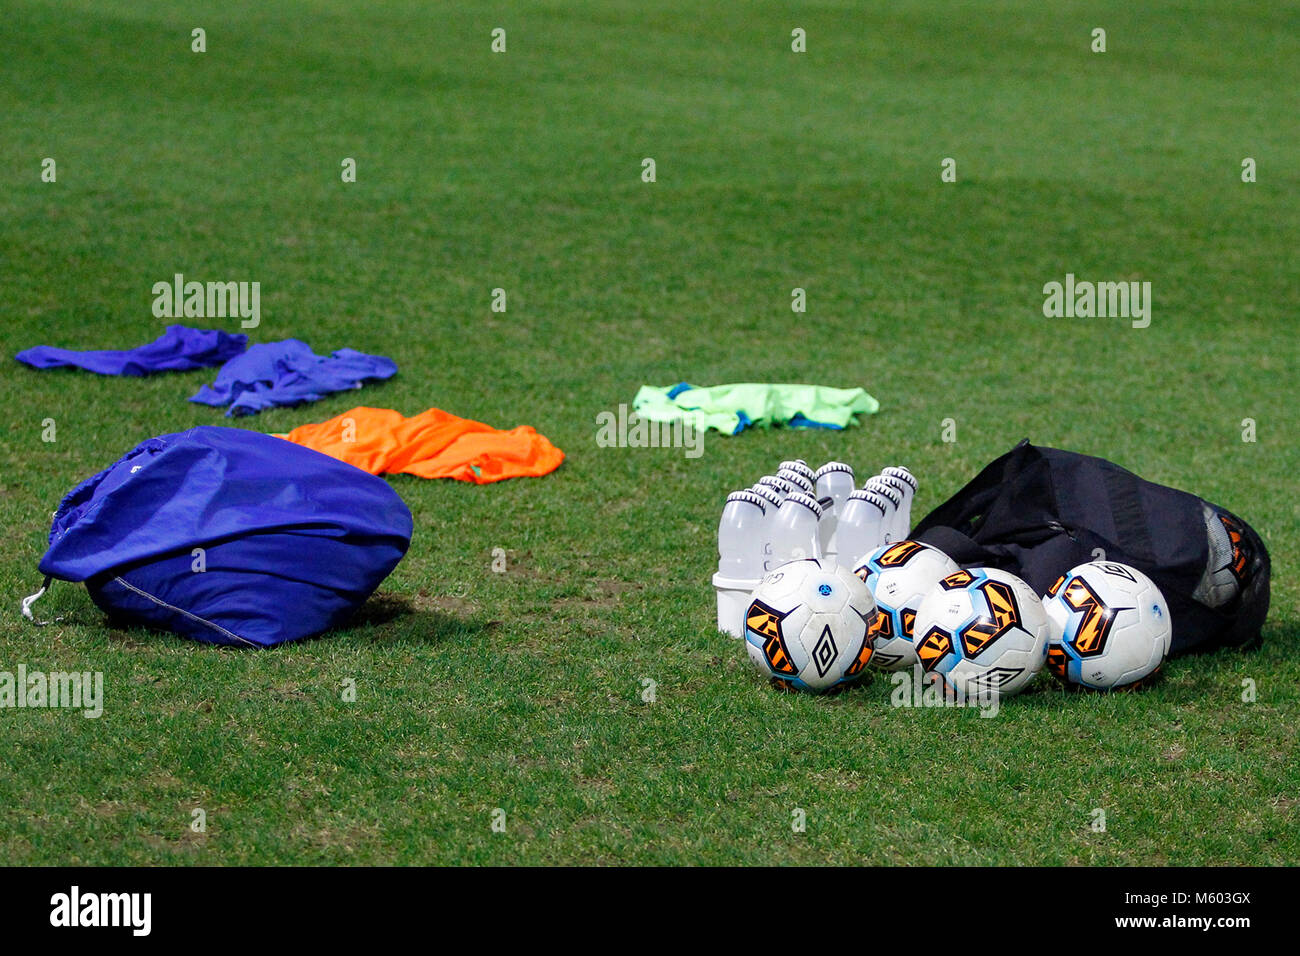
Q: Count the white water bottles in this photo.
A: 11